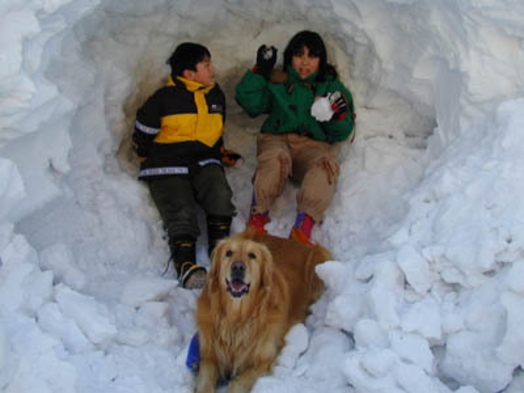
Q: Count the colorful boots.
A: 2